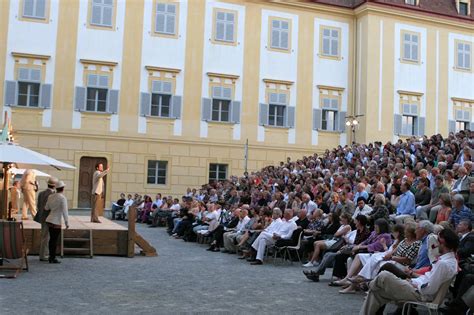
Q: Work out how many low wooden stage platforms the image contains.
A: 1